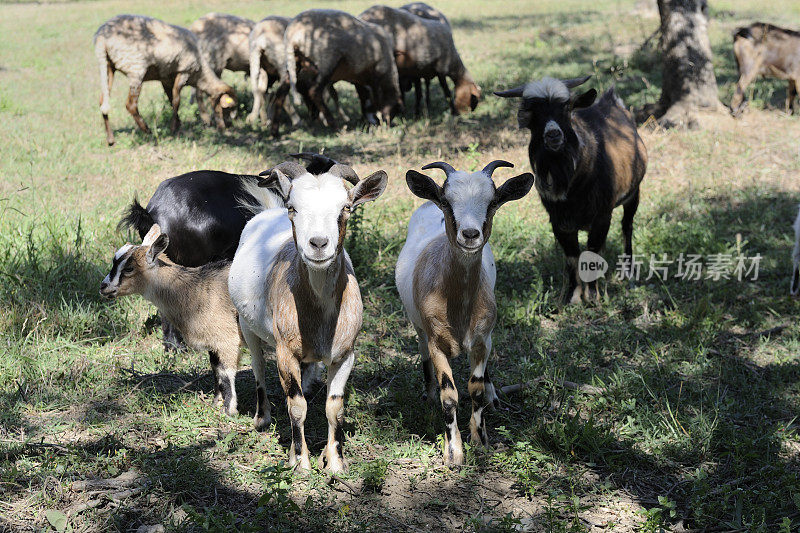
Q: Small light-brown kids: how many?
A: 1